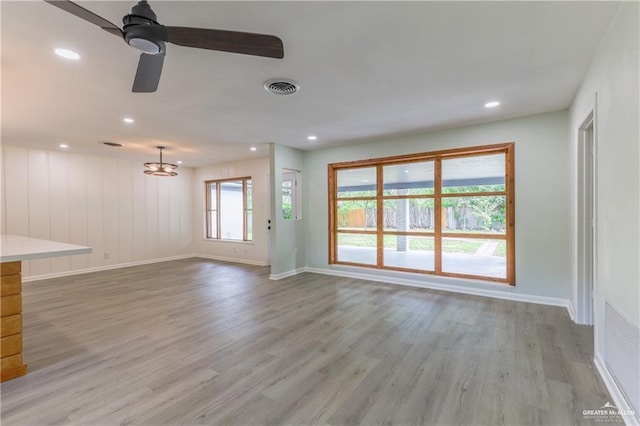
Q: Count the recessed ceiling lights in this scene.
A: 7